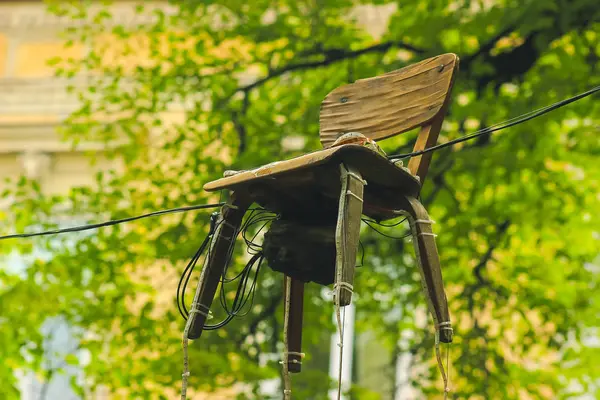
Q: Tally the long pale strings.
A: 4